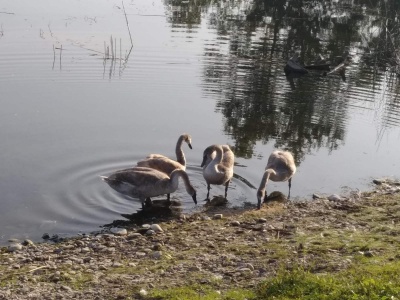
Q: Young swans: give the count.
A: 4